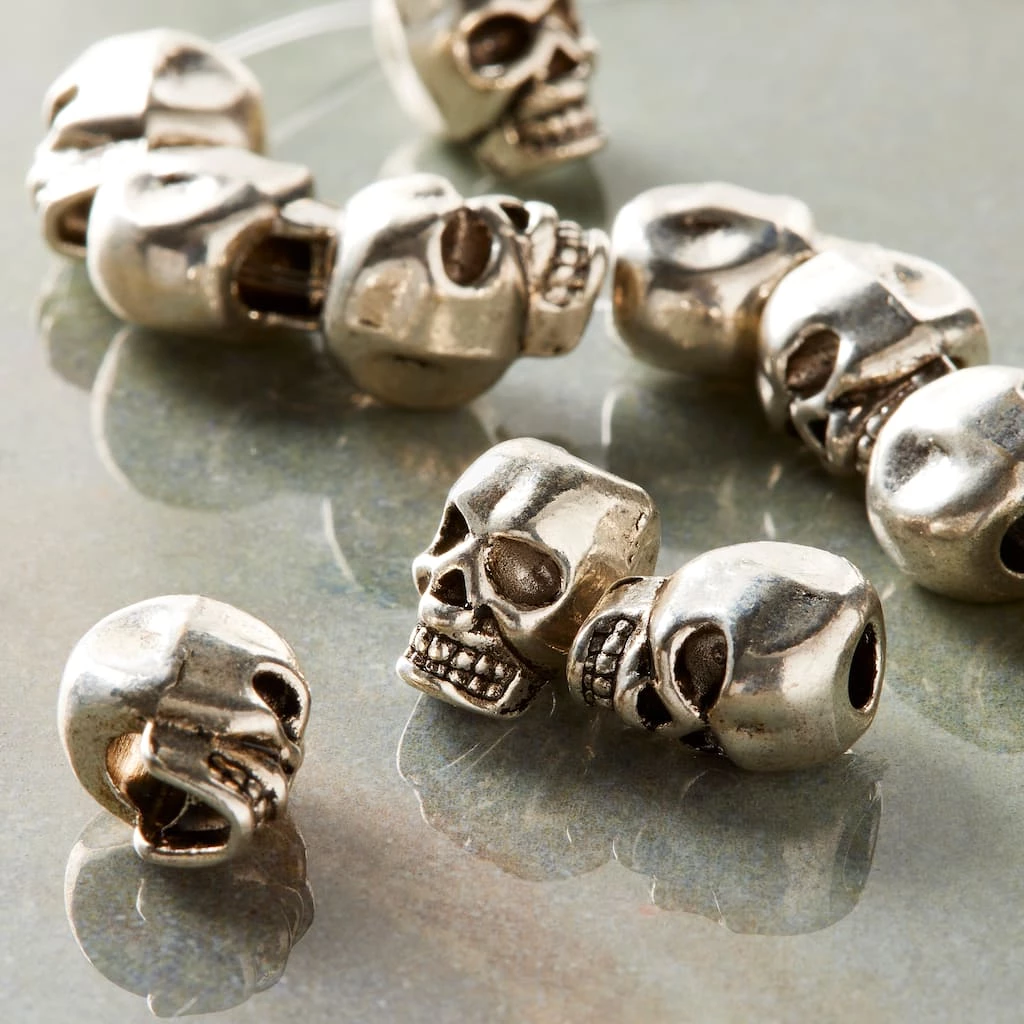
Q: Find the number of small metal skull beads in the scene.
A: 10